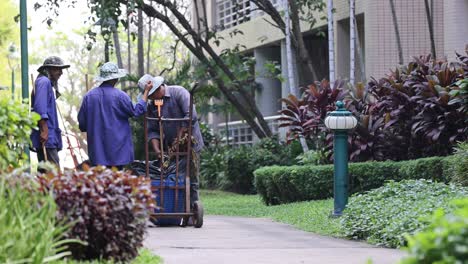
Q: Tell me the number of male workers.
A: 3